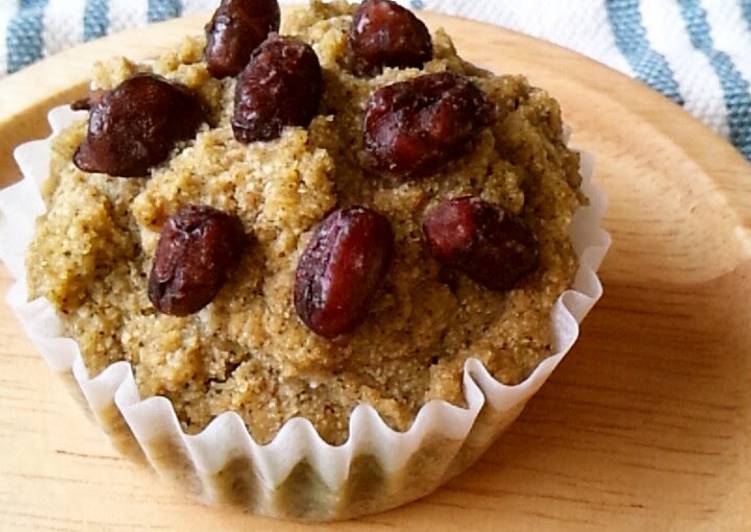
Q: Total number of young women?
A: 0